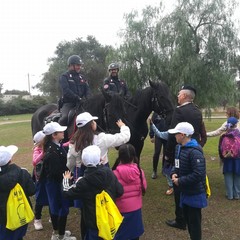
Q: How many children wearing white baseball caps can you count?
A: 6